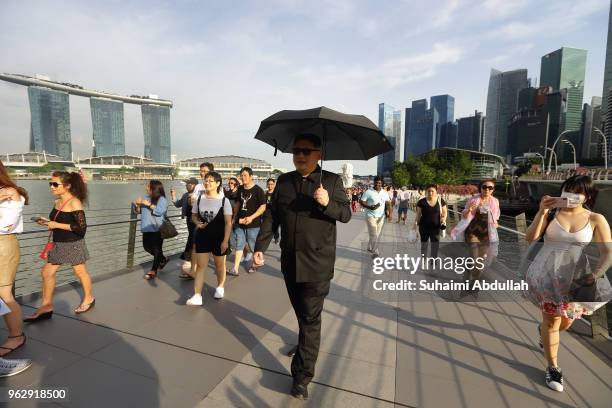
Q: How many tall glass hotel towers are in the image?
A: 3